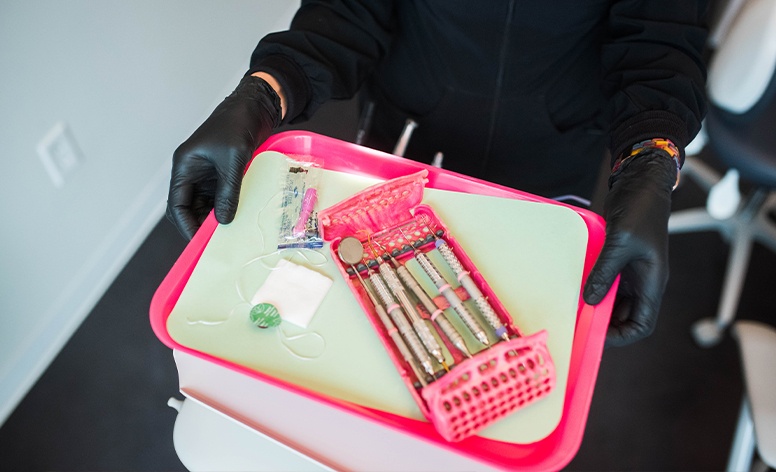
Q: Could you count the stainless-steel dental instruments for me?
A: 6